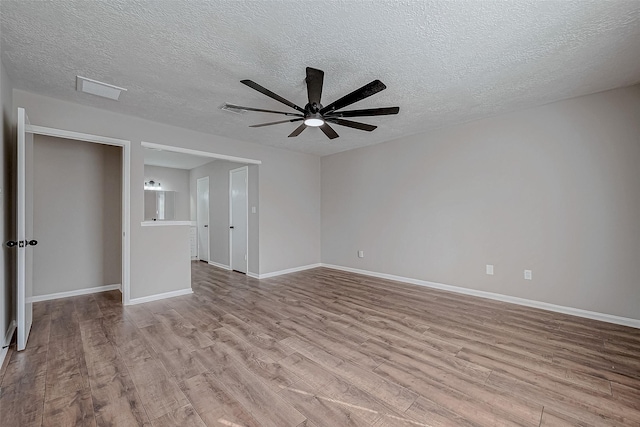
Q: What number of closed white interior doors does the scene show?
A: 2